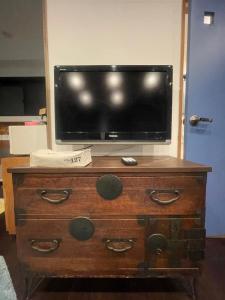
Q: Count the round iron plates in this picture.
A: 3